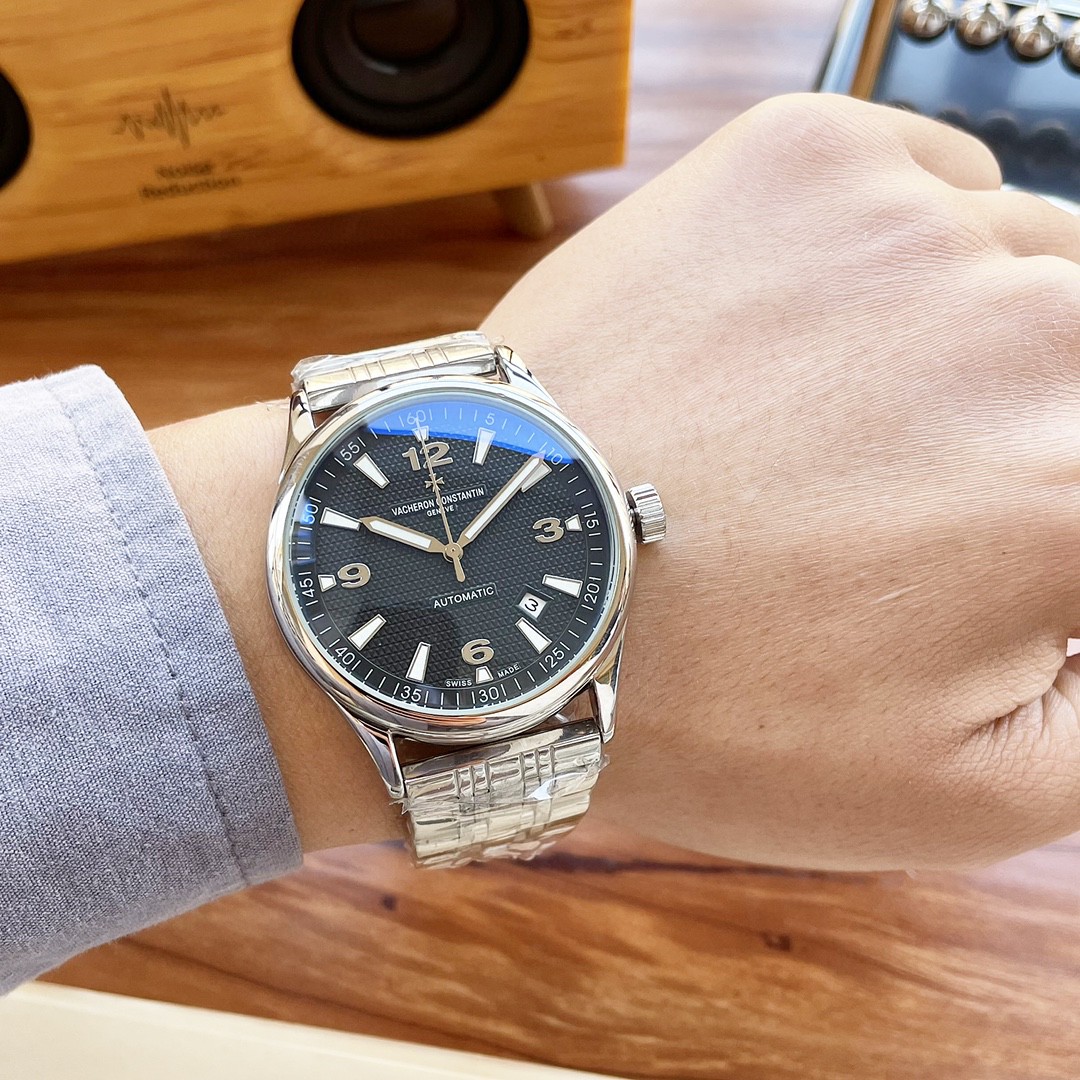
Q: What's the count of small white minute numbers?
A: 12